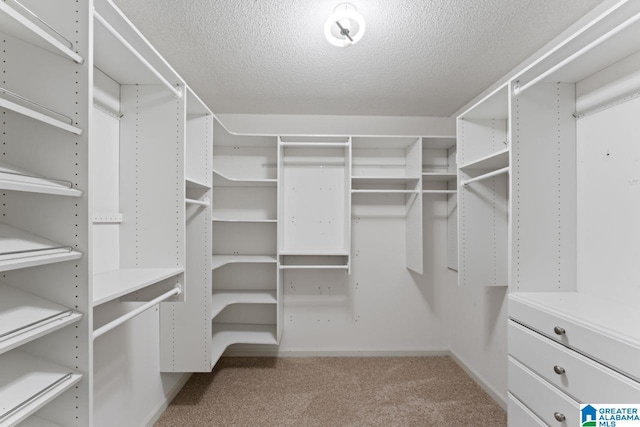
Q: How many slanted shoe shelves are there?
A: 6